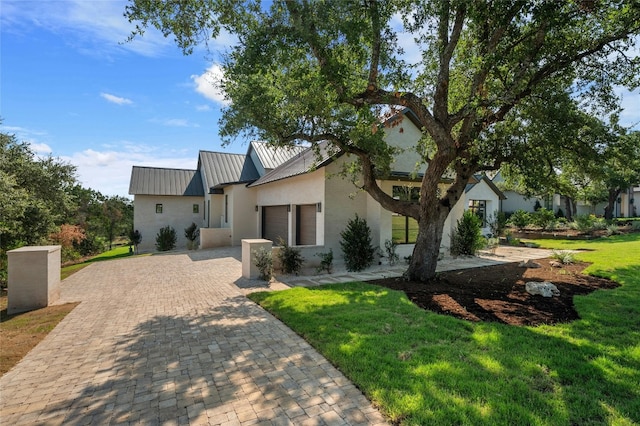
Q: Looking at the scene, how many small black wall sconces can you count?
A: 3